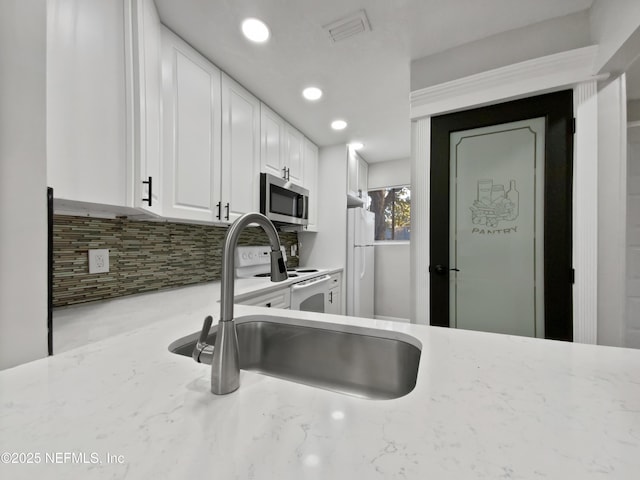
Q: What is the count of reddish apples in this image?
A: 0